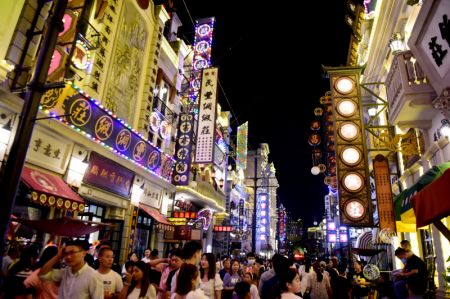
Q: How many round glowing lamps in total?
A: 6